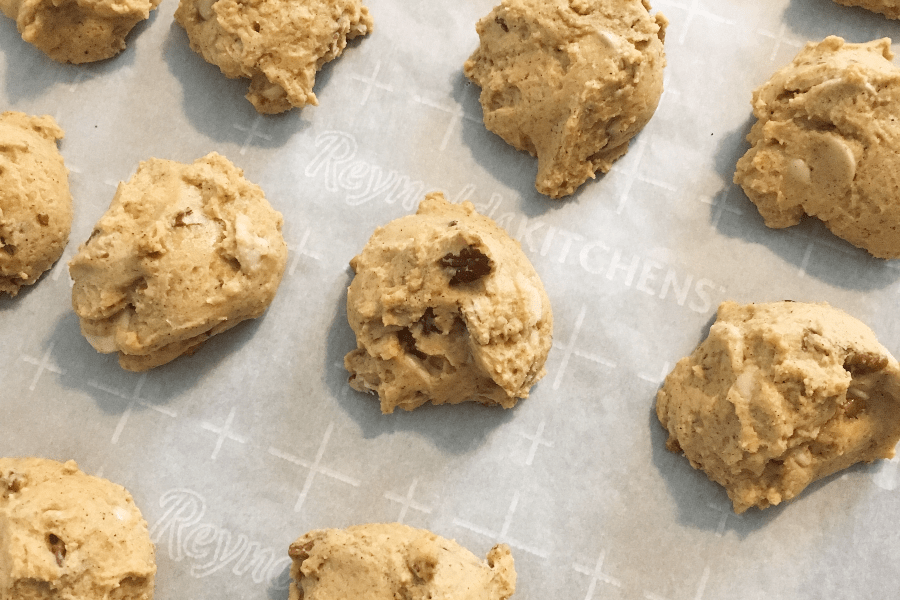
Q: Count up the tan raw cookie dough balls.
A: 11